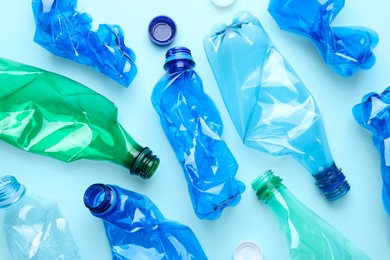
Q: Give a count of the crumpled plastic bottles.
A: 9